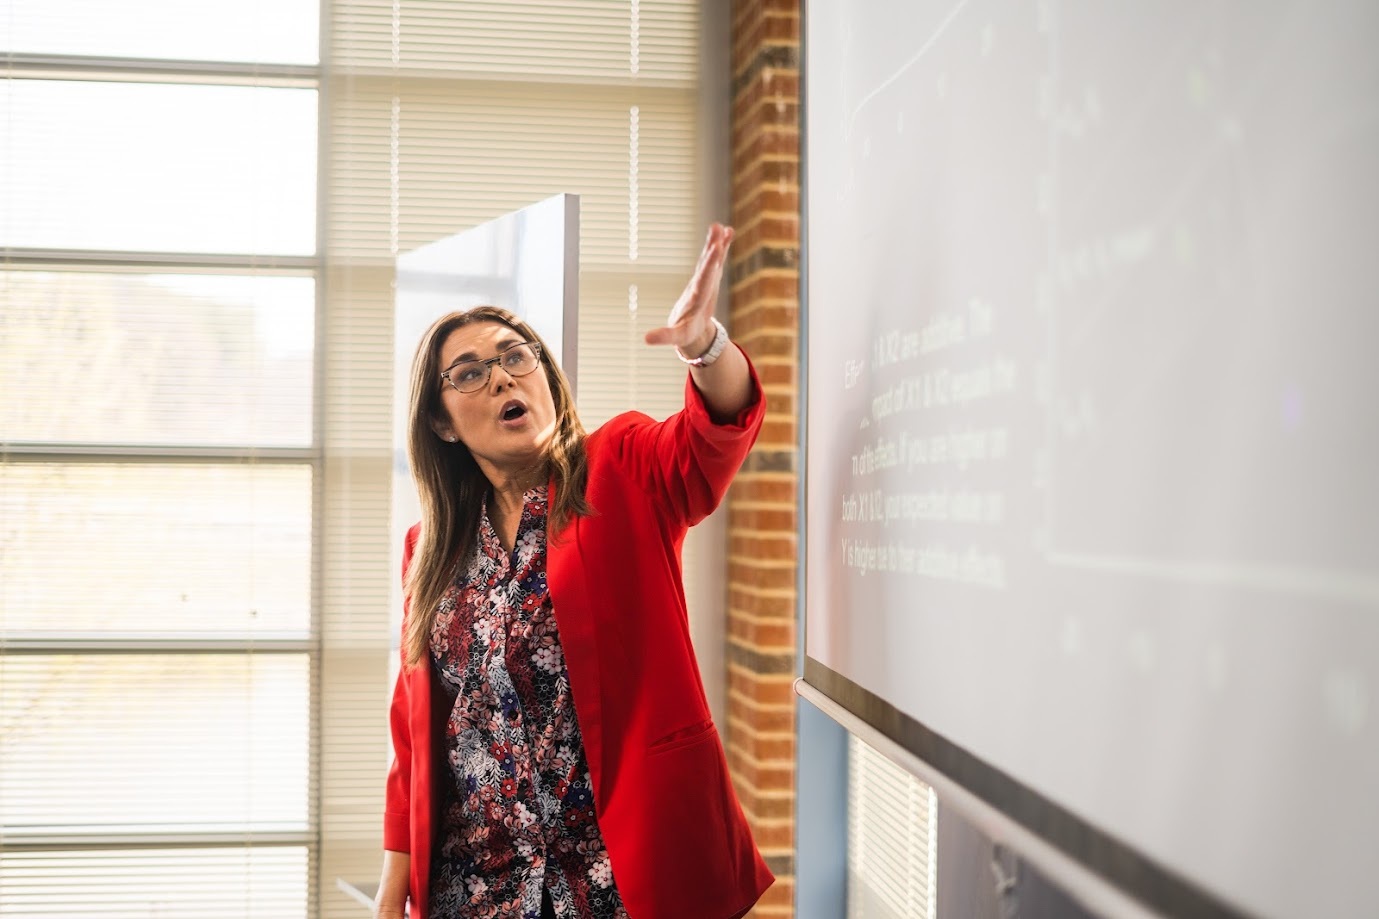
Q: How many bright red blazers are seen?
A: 1